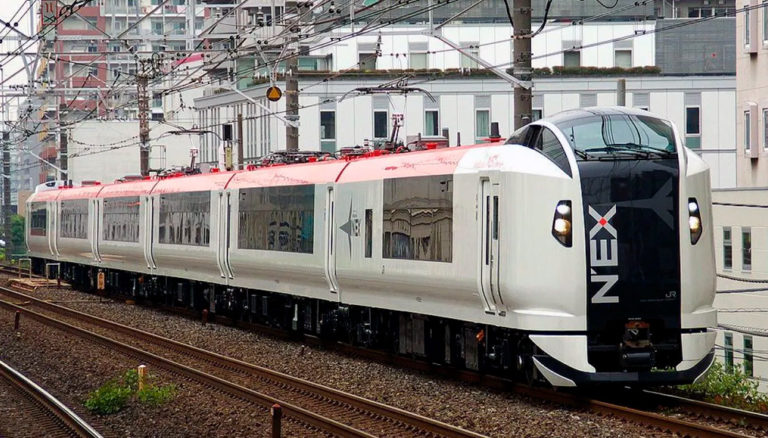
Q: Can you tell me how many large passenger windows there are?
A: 6